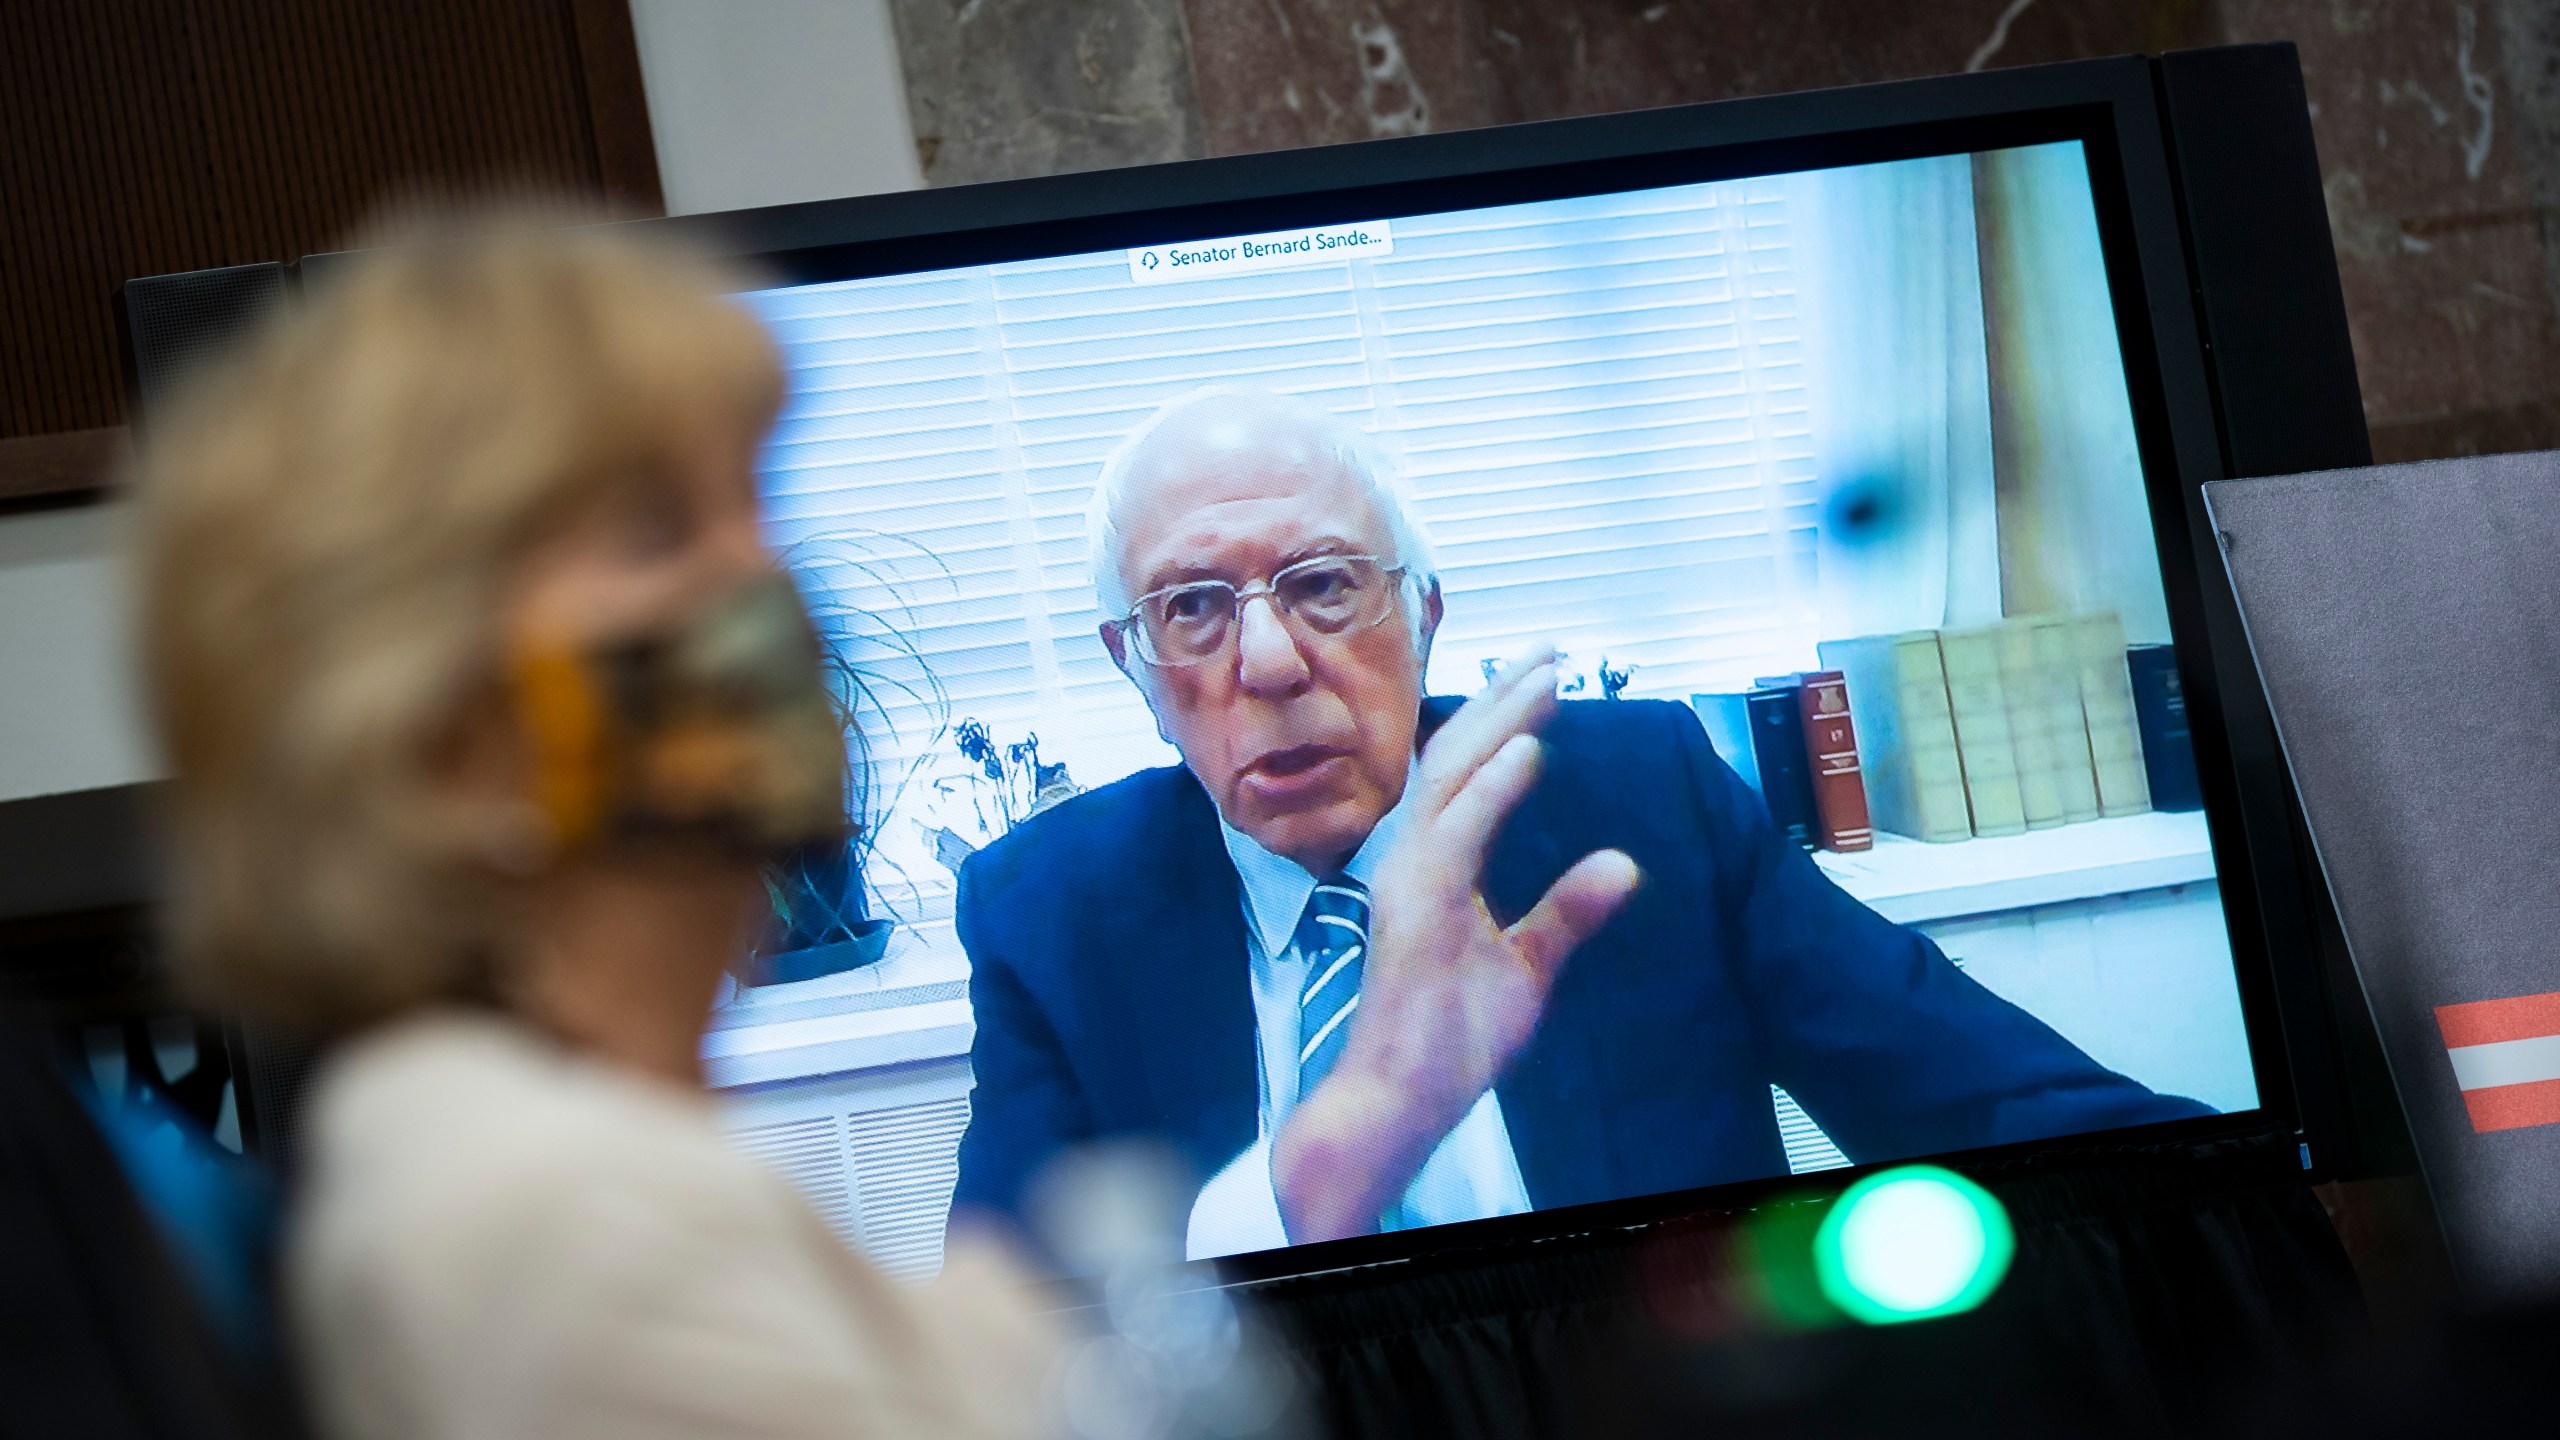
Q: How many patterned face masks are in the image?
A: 1